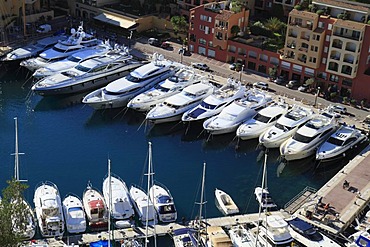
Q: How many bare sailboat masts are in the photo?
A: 5